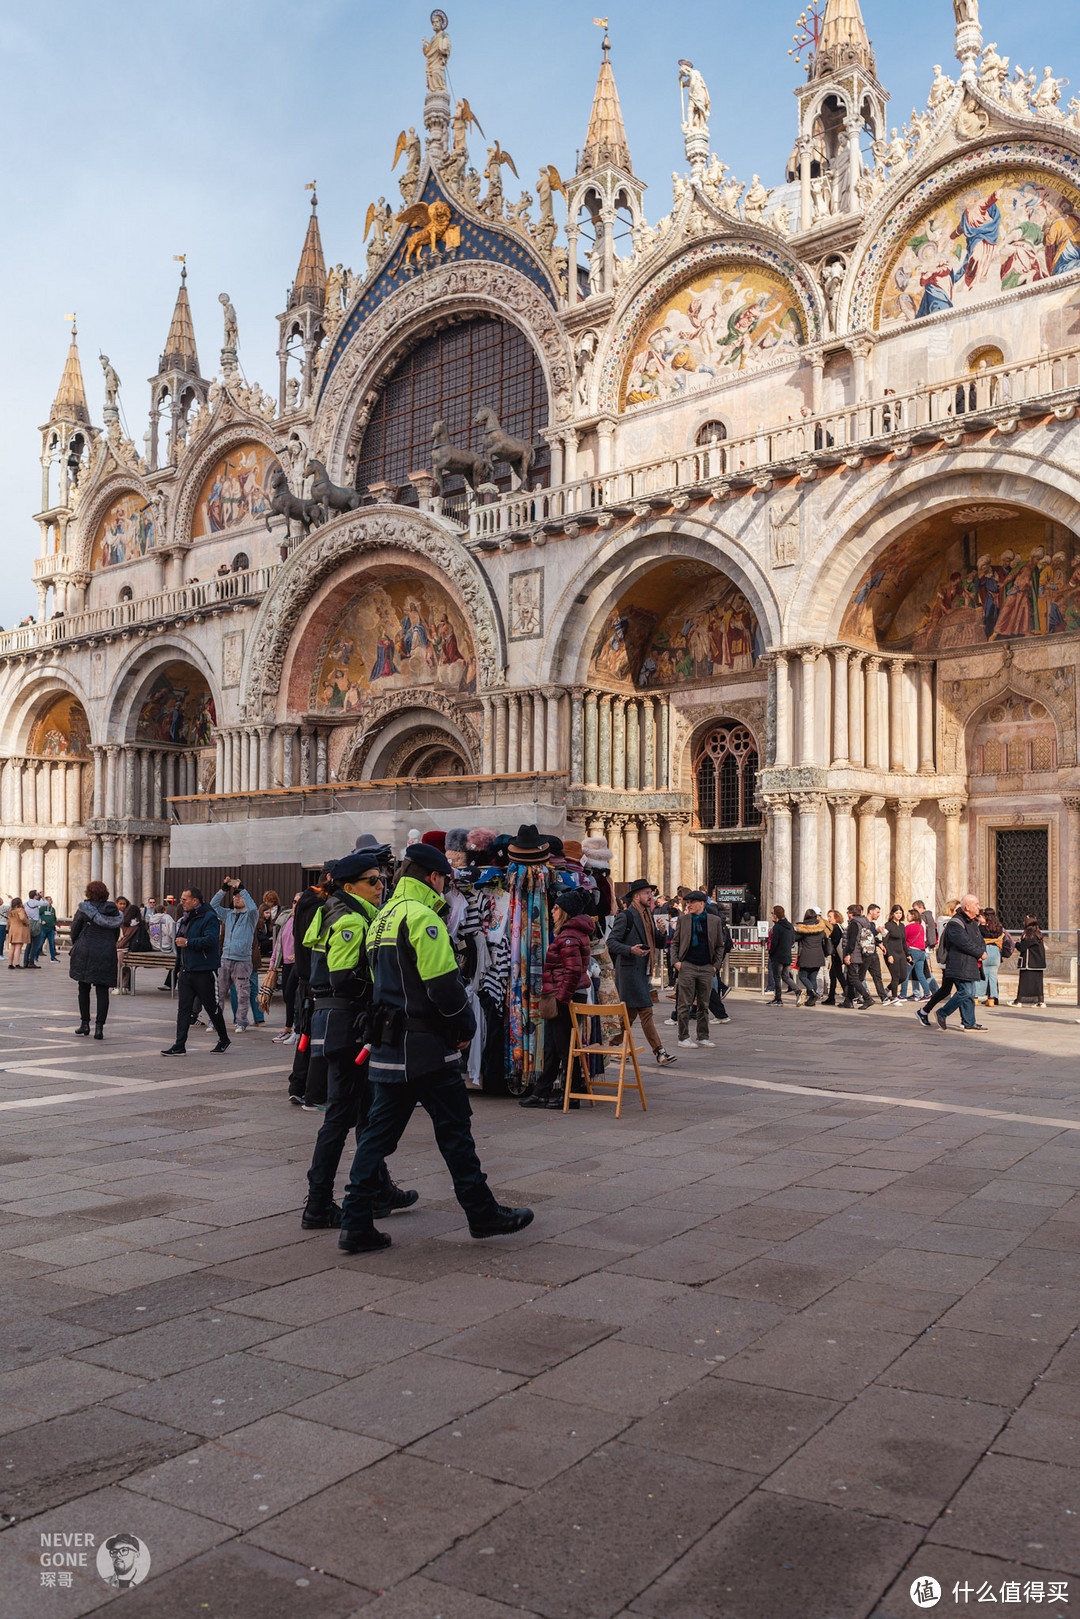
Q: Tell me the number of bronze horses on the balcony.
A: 4